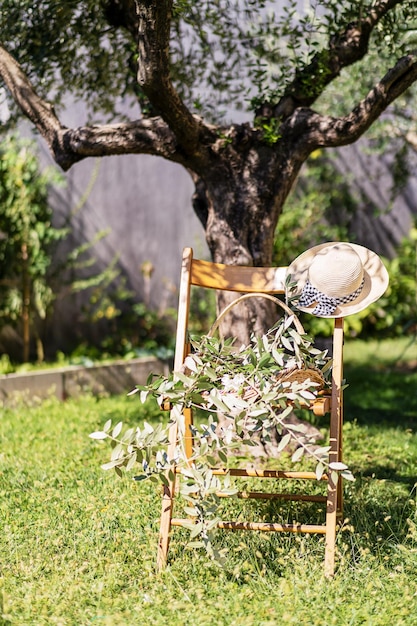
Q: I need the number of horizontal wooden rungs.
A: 3